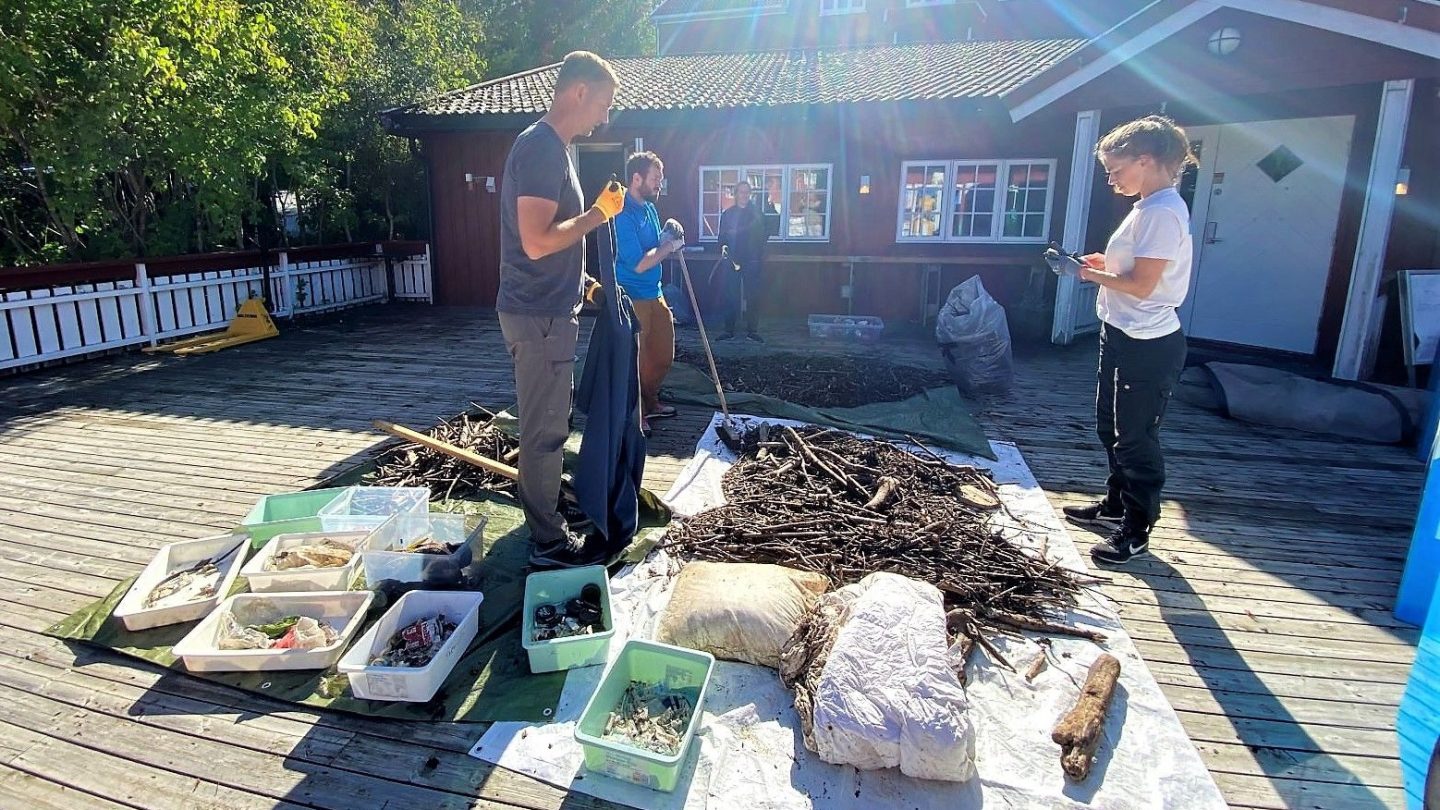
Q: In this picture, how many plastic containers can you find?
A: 10